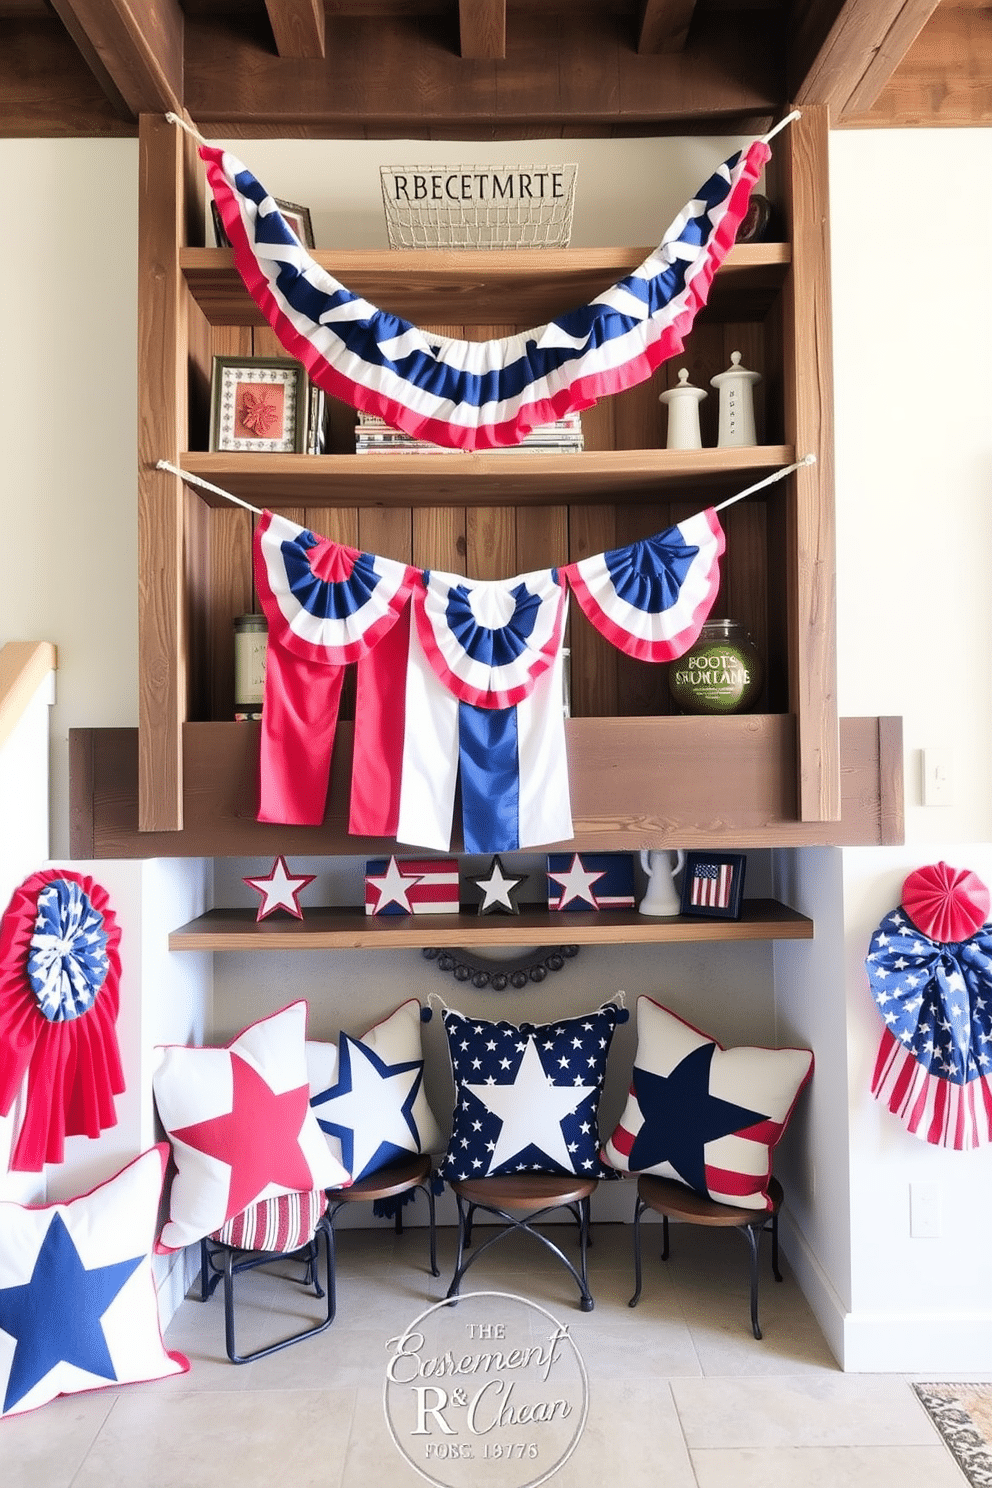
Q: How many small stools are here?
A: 4